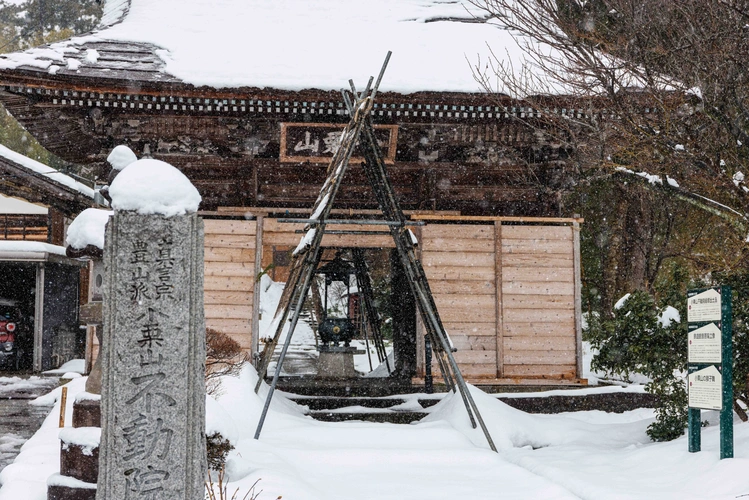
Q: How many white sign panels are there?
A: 3